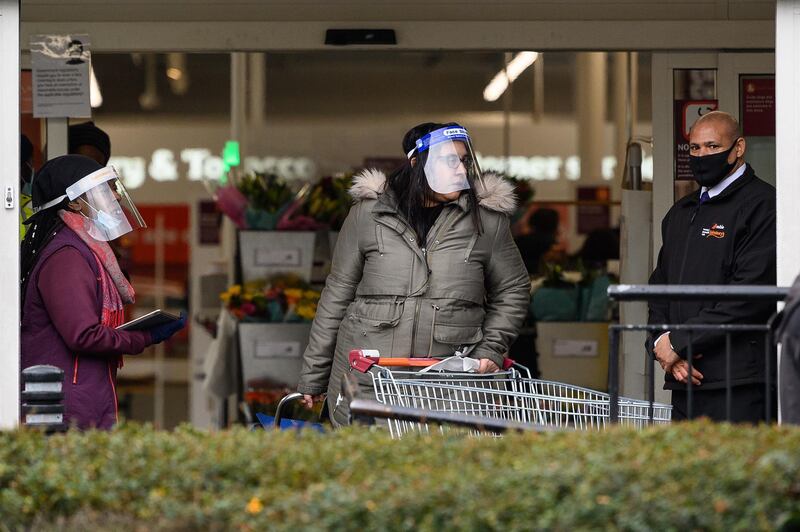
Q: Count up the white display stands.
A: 3